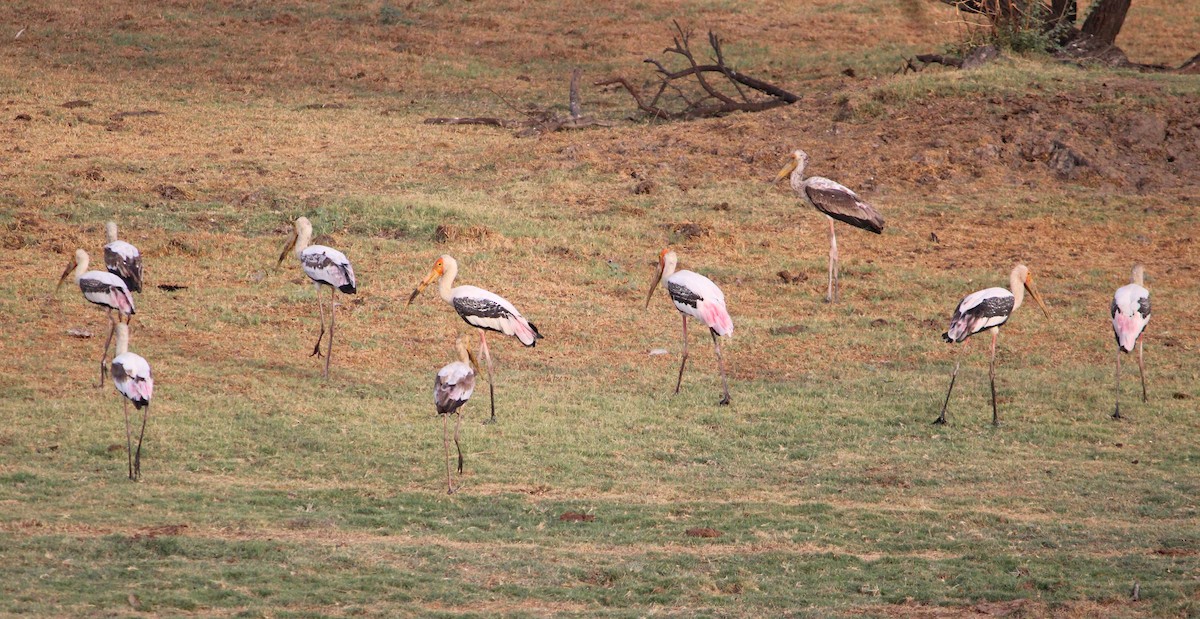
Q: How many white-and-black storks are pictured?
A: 10